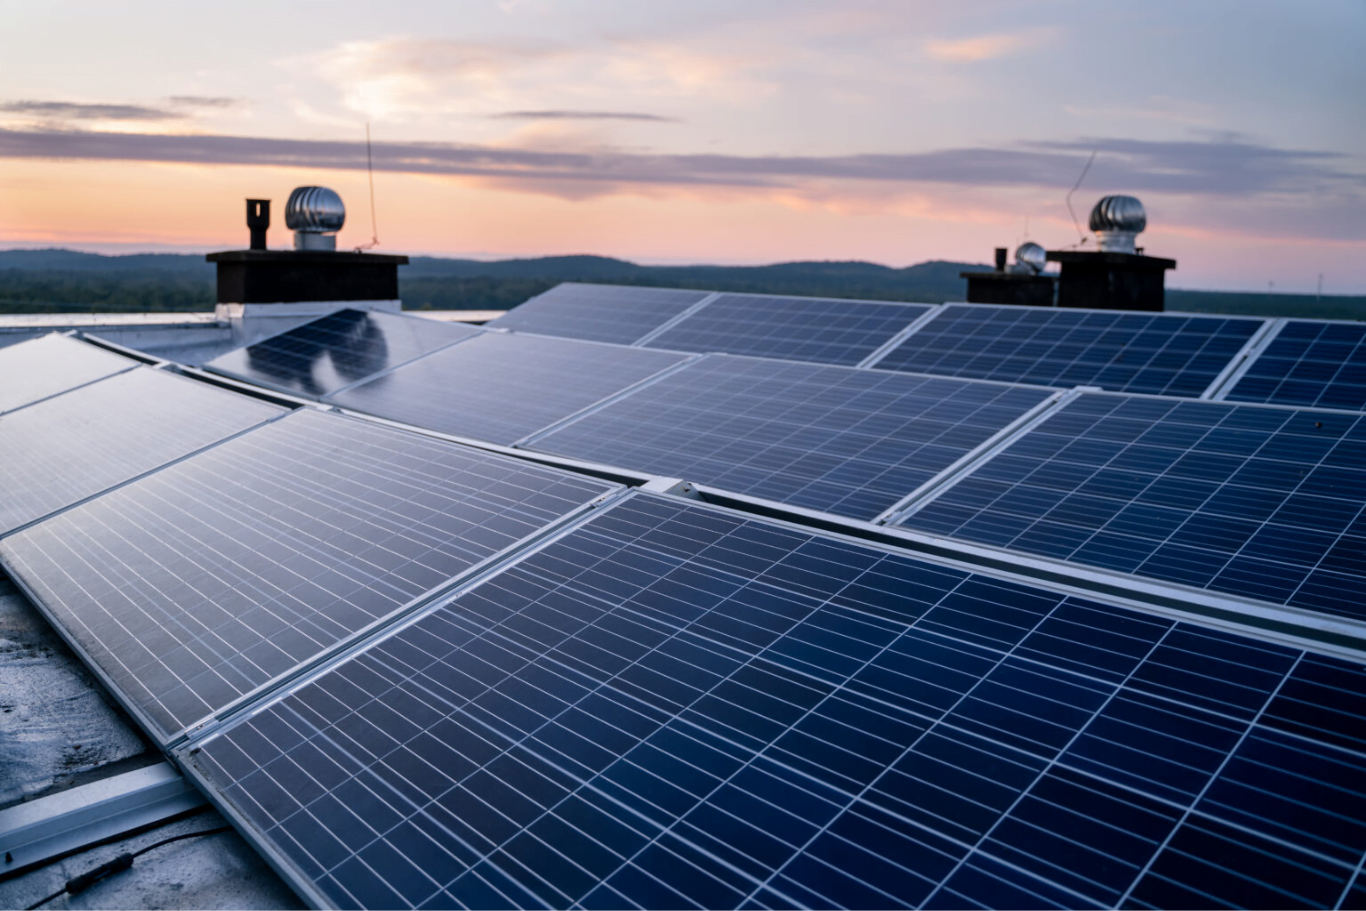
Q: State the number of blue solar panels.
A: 12